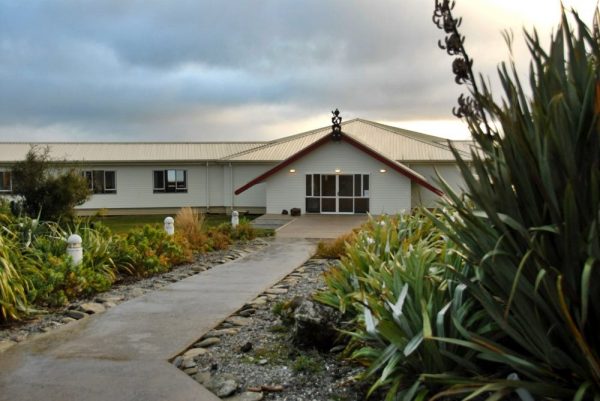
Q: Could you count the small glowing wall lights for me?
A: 3